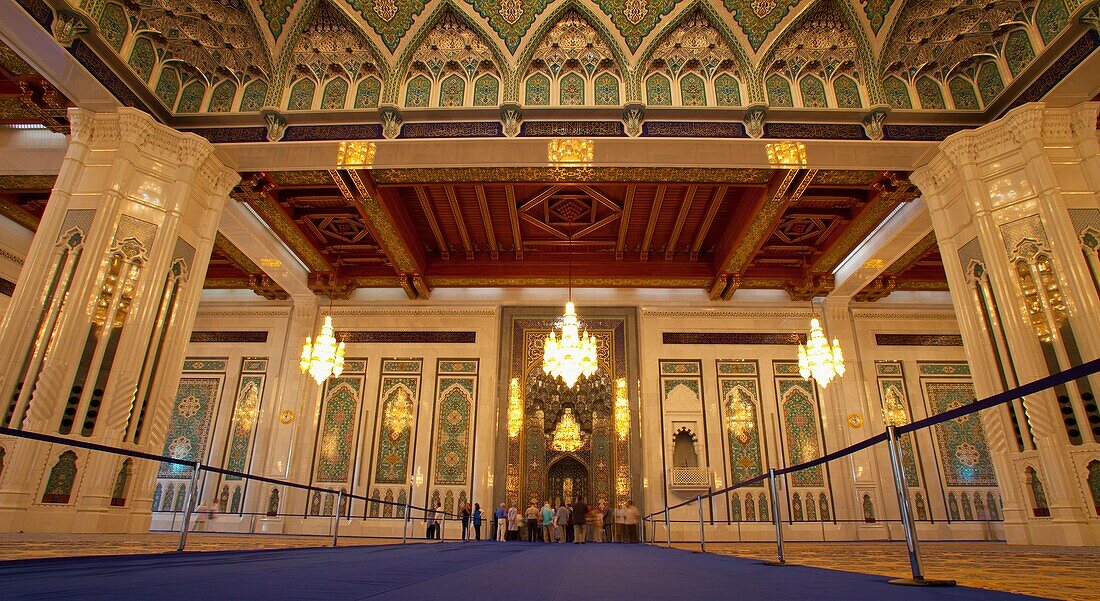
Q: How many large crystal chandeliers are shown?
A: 3